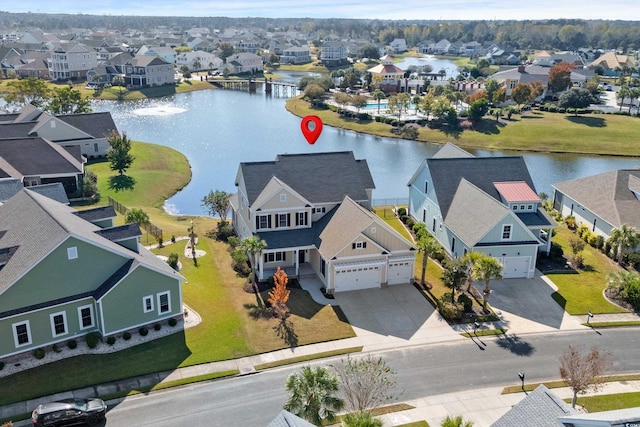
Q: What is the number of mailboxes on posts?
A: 3